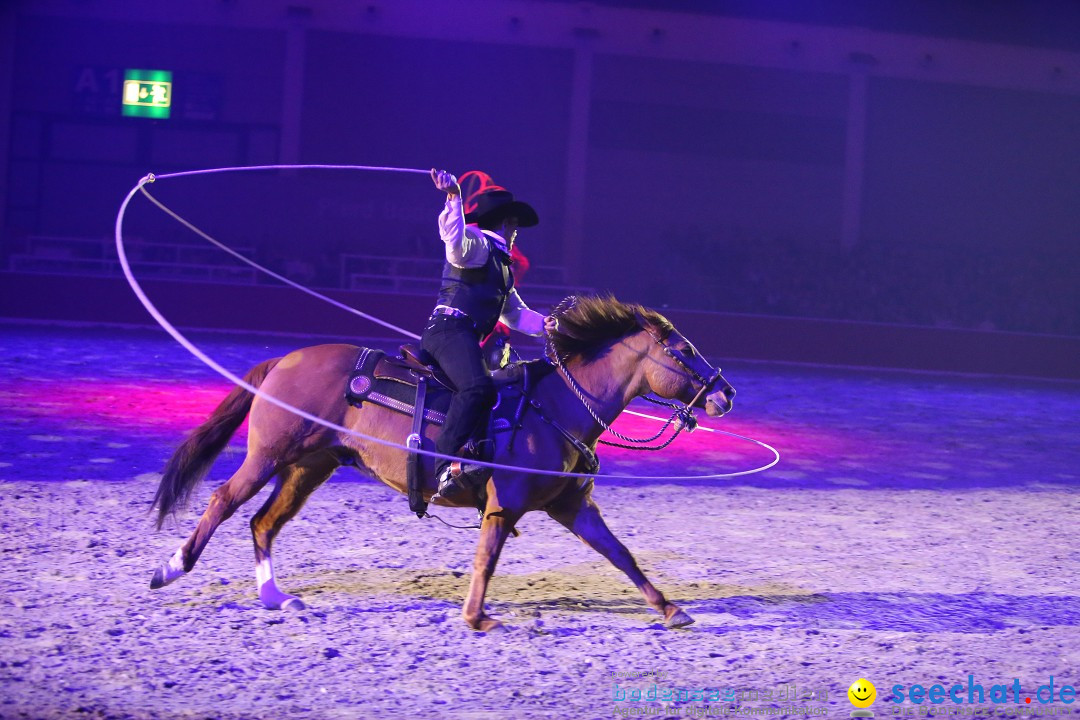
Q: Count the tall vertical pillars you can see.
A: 3